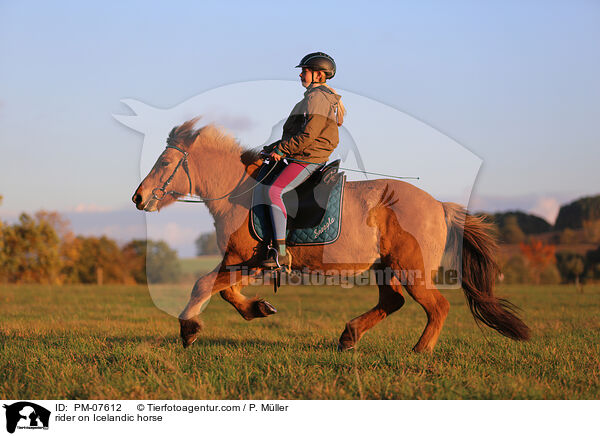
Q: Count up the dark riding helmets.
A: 1